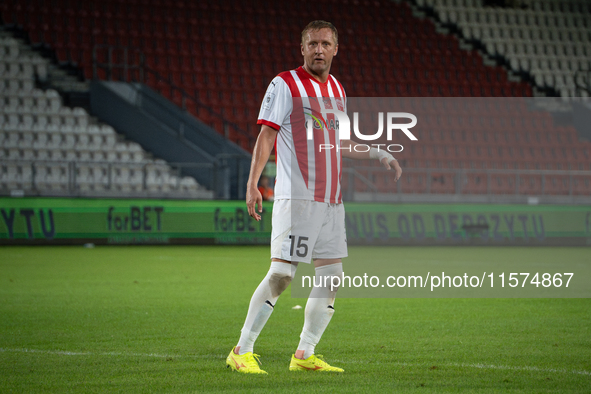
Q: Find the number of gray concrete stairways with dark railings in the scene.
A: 1